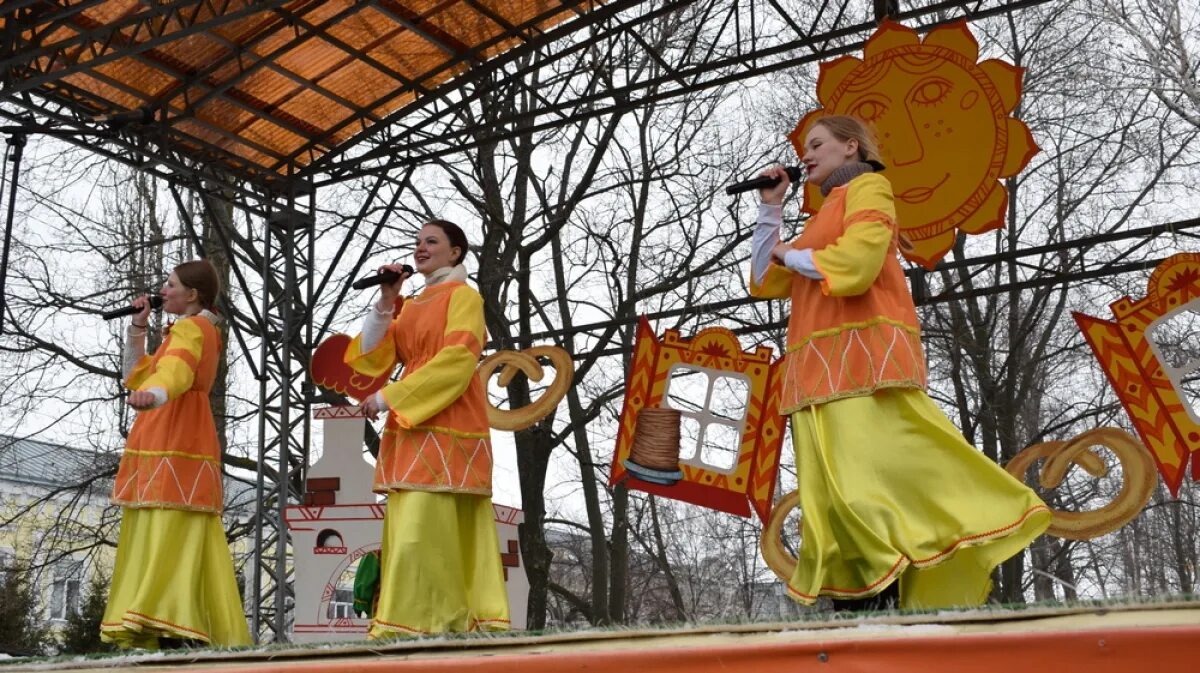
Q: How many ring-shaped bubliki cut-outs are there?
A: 3